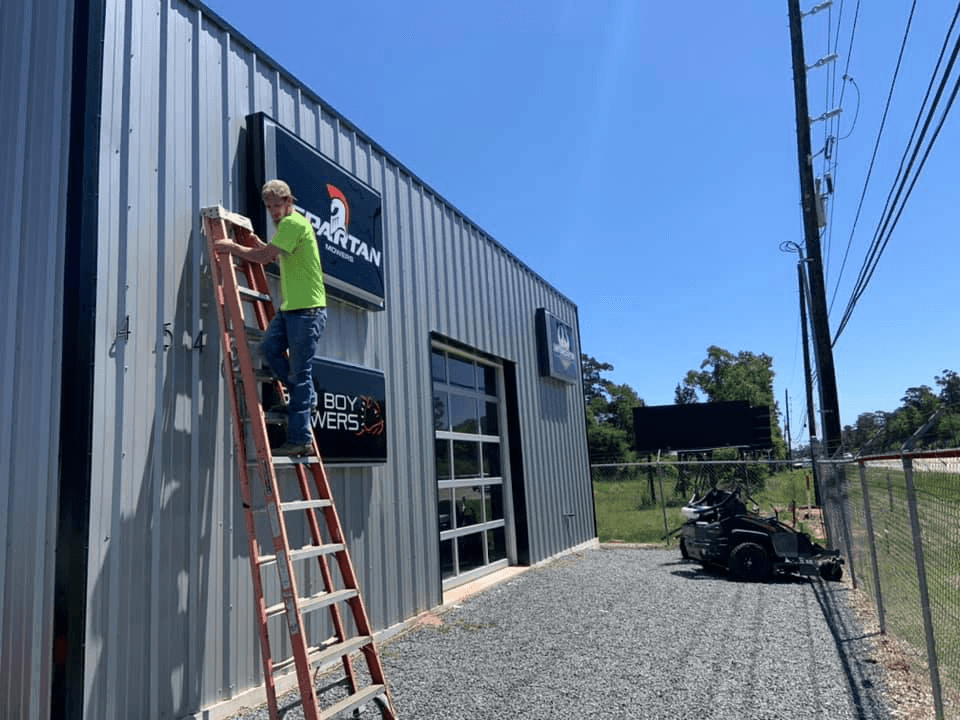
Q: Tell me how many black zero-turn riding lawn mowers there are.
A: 1